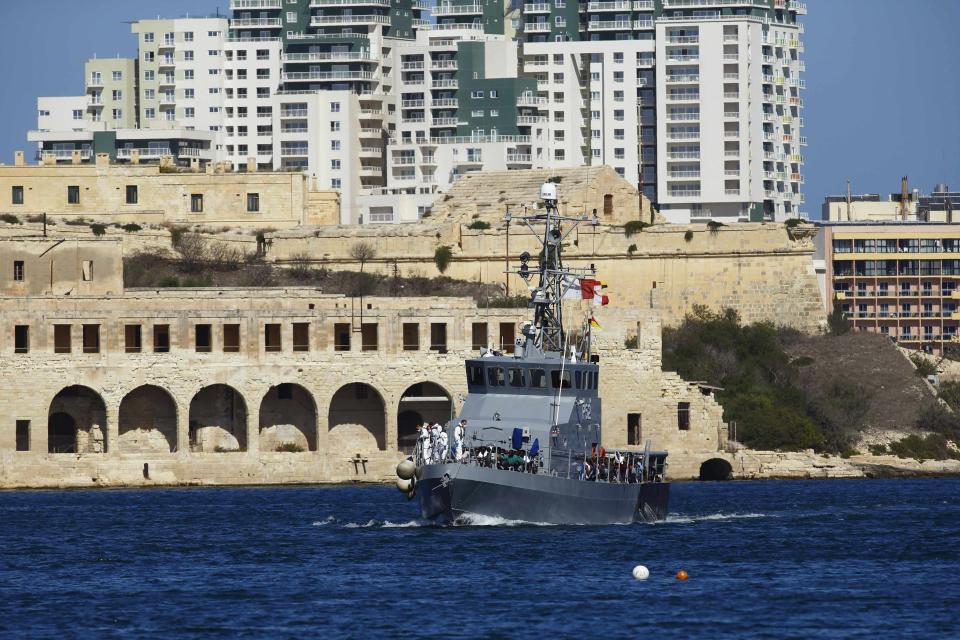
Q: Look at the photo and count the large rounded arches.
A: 6